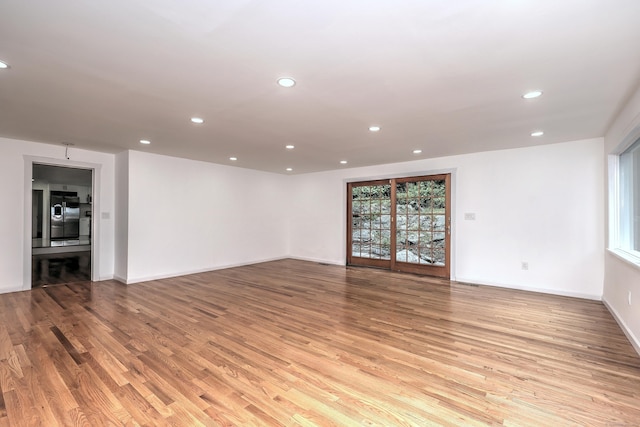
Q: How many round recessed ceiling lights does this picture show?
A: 12